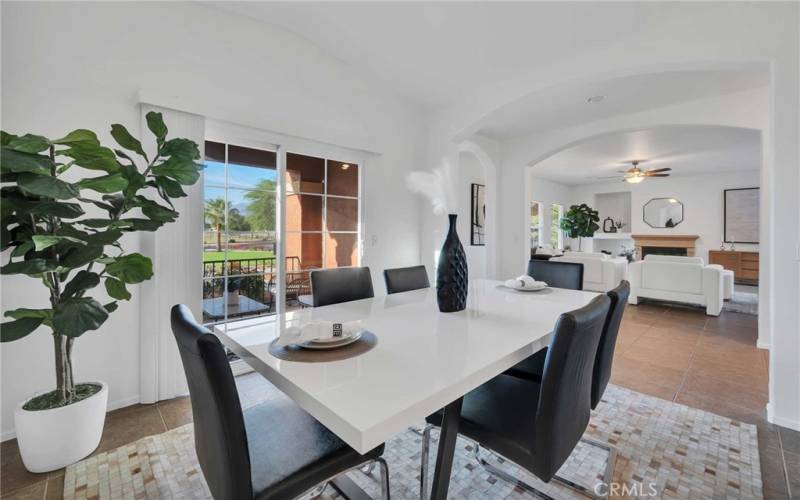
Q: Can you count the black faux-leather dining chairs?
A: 6